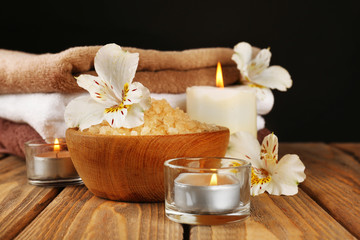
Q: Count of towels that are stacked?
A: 3